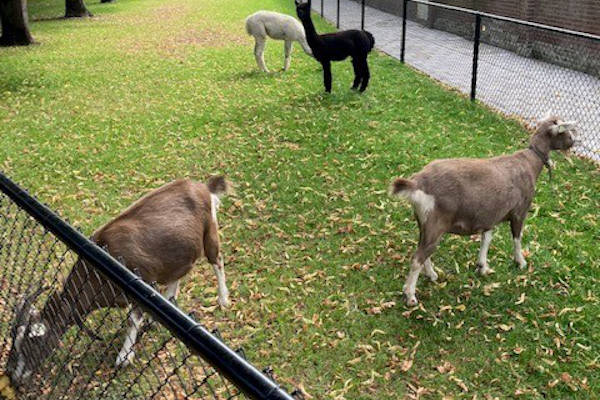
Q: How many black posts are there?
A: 5